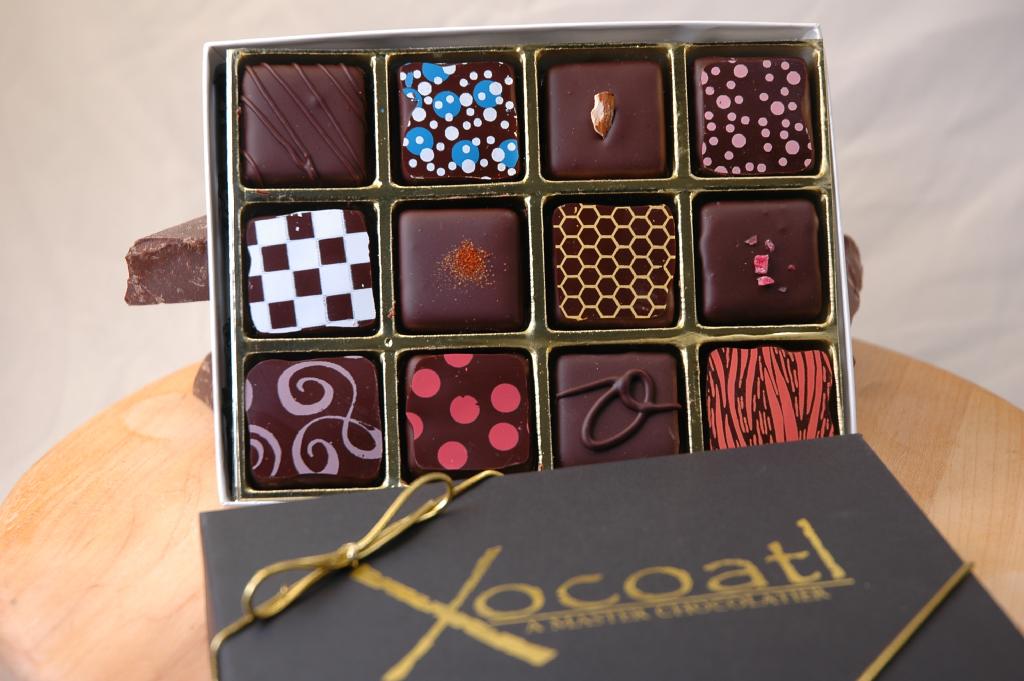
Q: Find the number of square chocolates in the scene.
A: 12